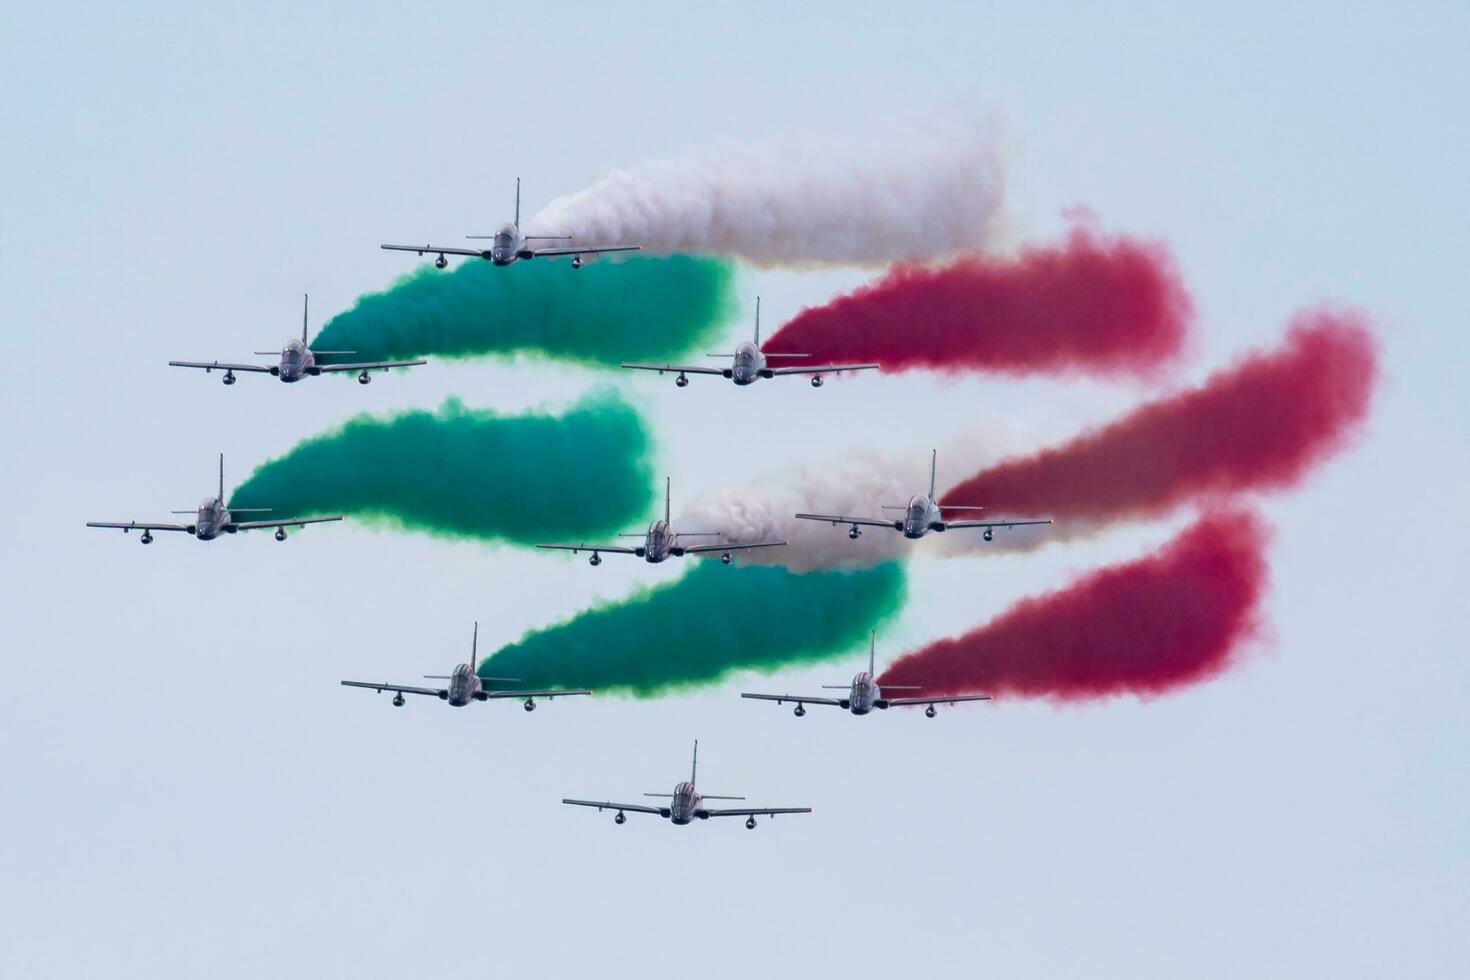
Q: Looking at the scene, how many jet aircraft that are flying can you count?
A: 9